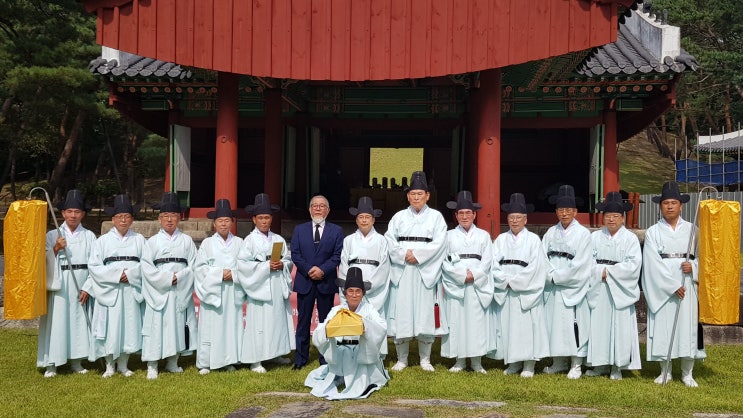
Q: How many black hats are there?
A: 13